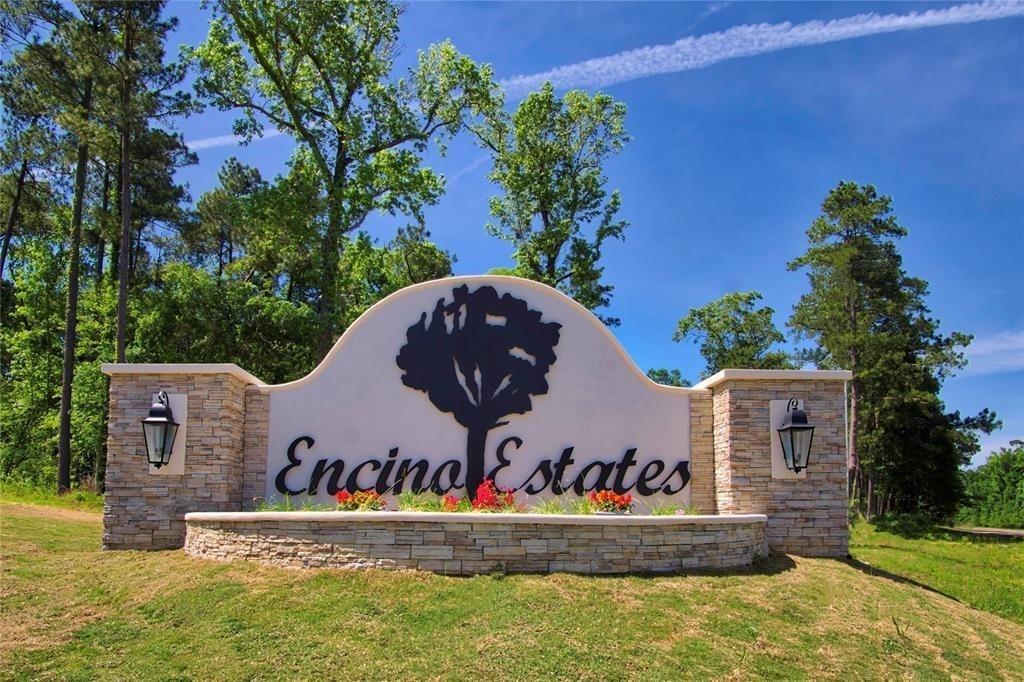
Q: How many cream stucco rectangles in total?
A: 2